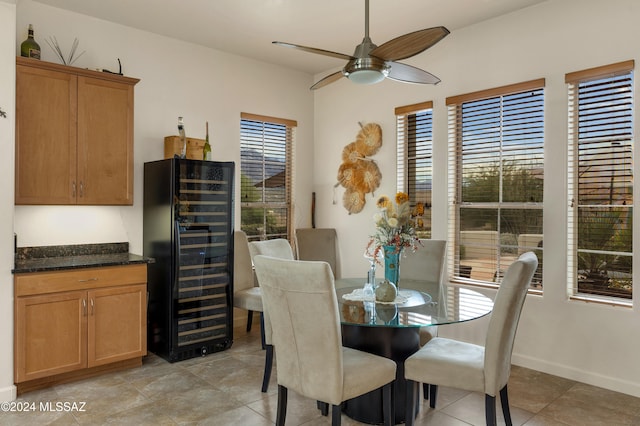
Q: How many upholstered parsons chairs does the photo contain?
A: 6